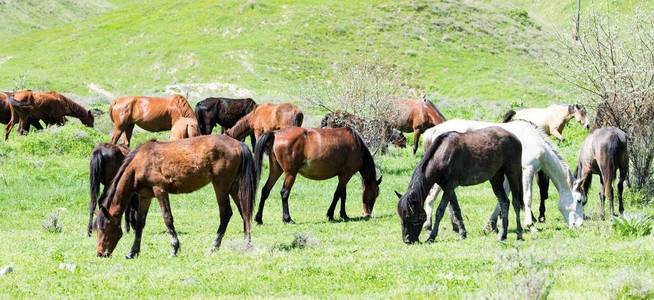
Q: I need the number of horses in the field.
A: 15